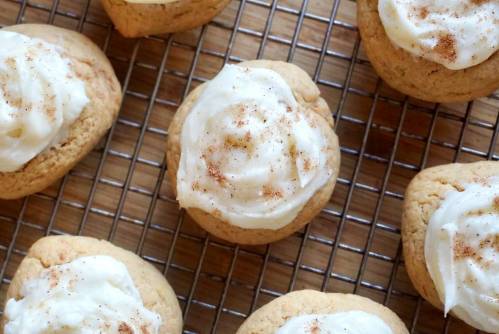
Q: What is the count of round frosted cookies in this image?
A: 7